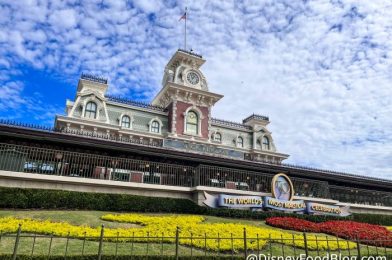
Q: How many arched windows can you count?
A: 7